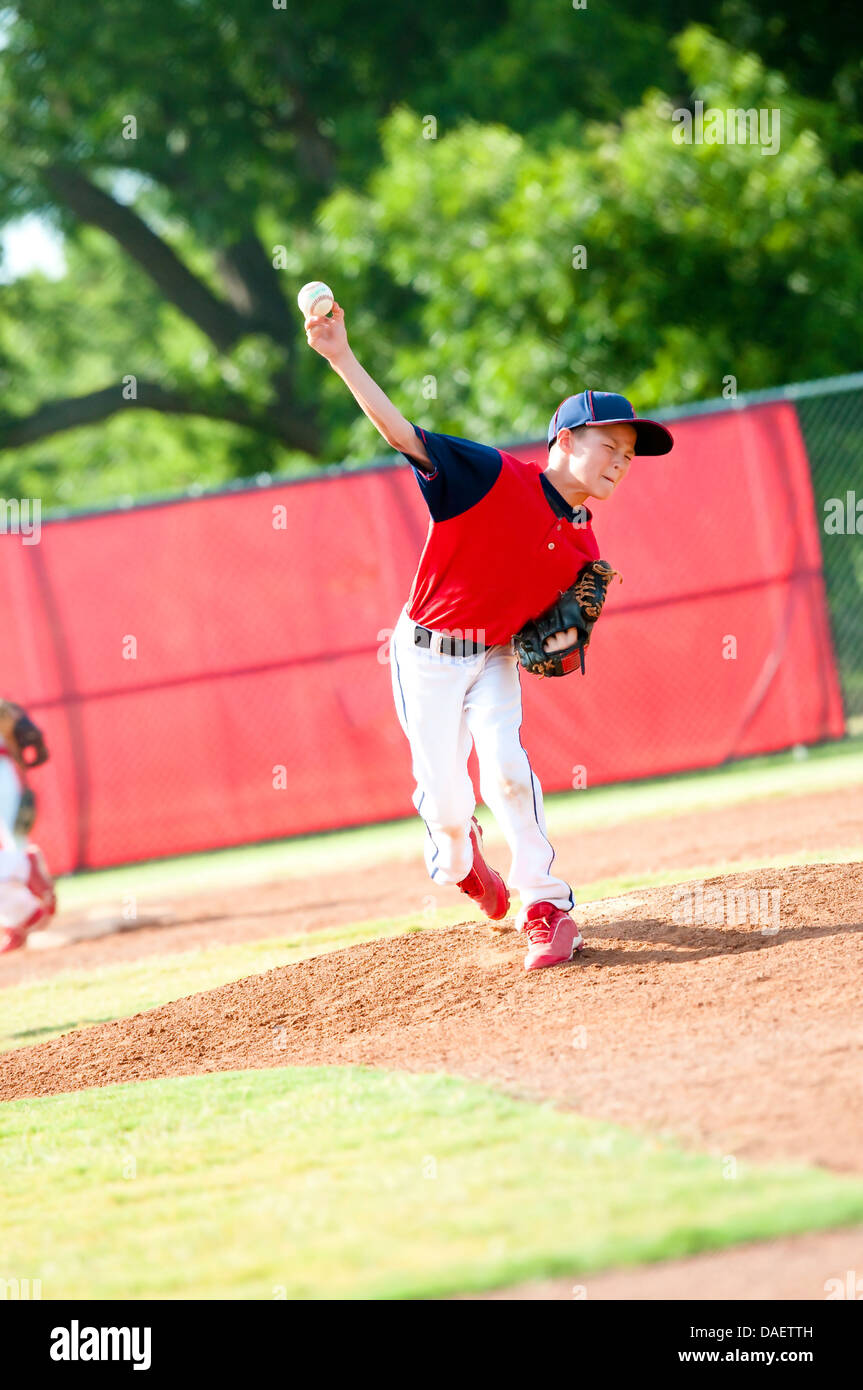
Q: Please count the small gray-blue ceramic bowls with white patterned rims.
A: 0